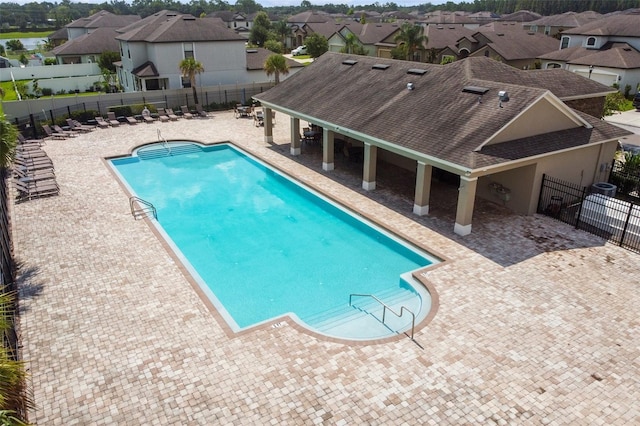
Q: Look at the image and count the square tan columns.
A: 6